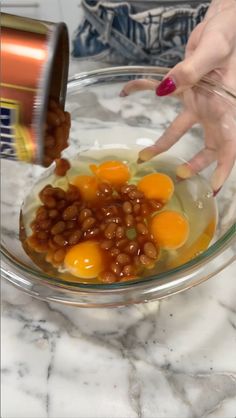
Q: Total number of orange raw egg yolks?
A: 5